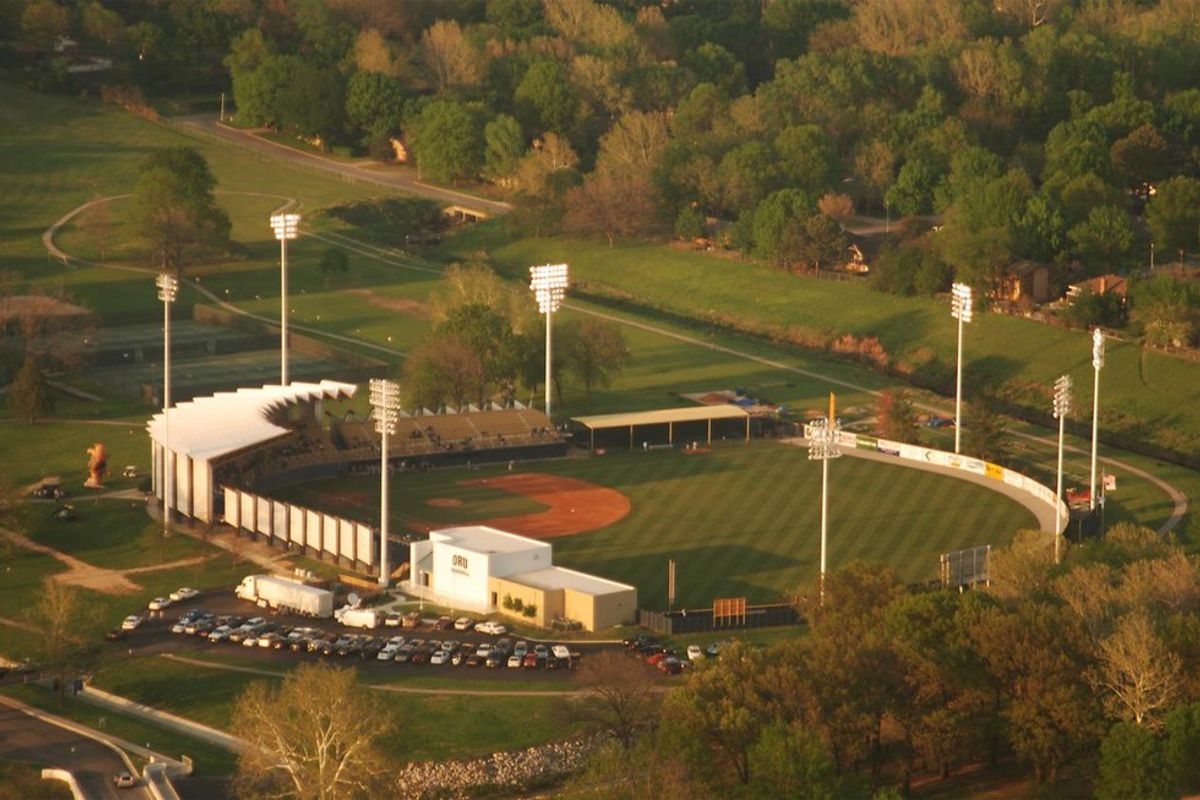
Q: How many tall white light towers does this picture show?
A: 8